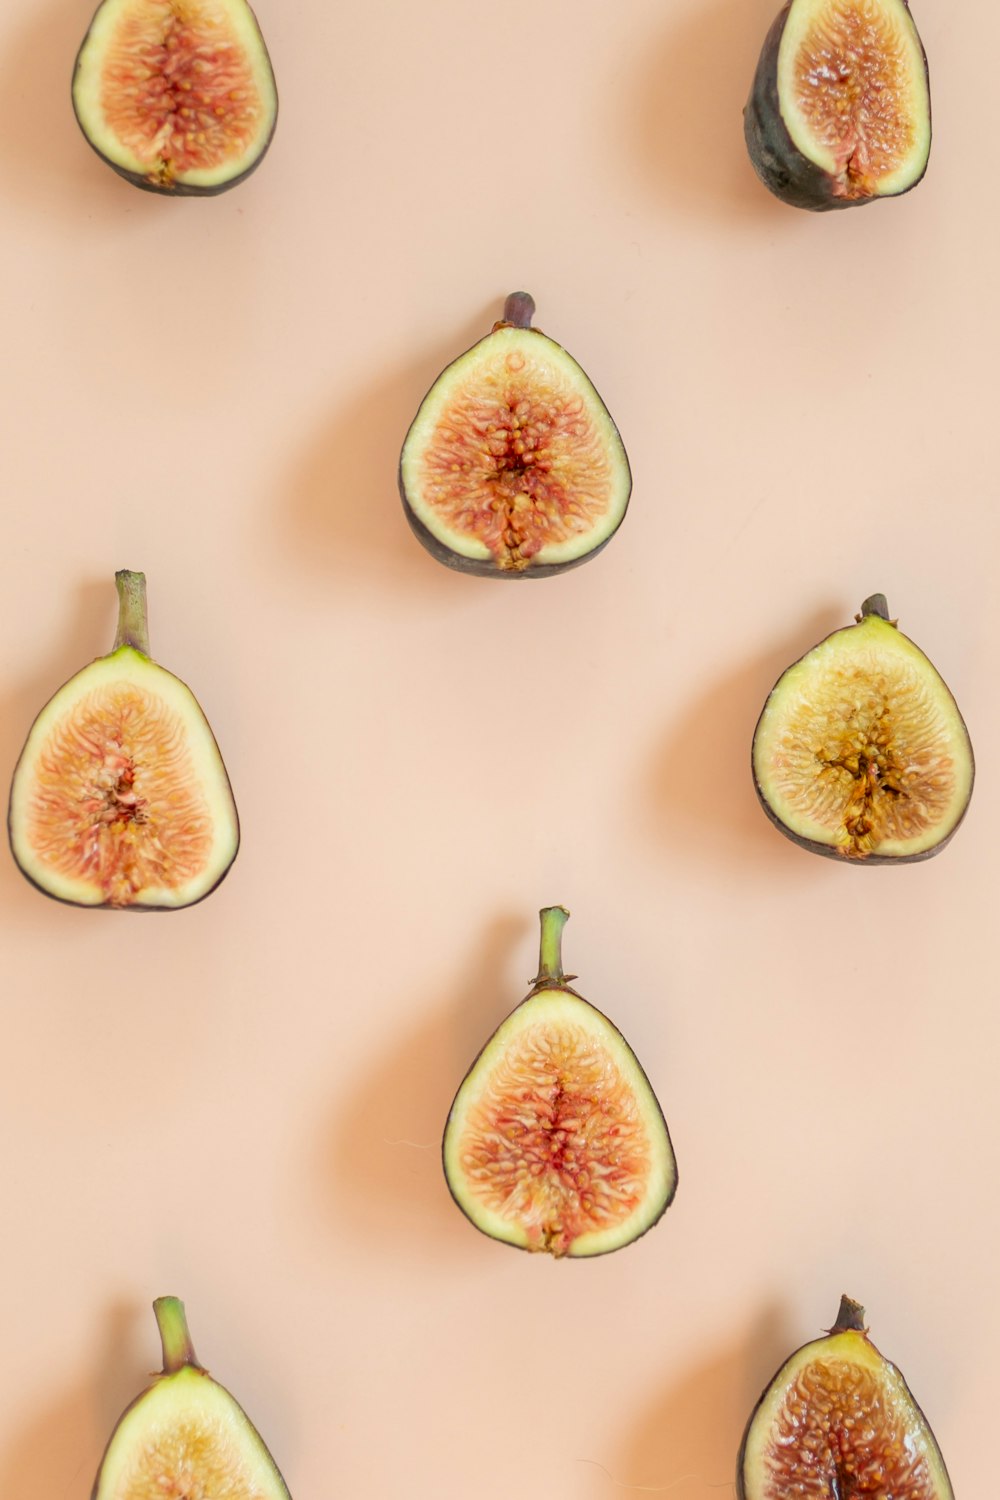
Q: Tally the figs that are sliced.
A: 8